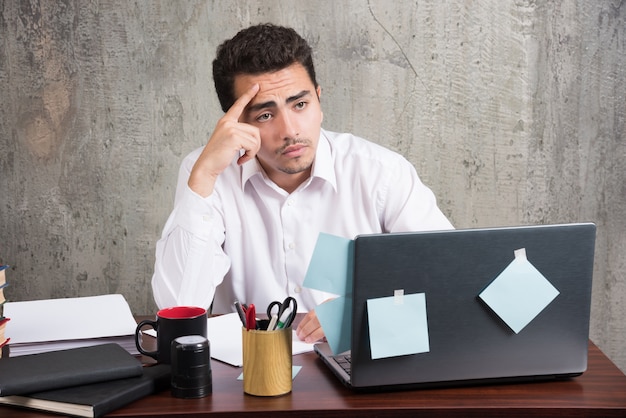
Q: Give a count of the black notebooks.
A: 2